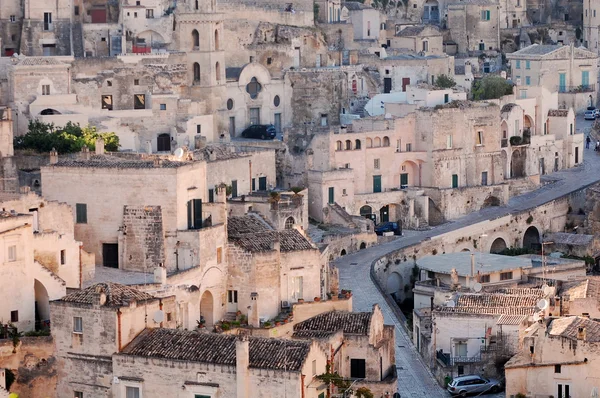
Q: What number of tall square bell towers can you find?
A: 1